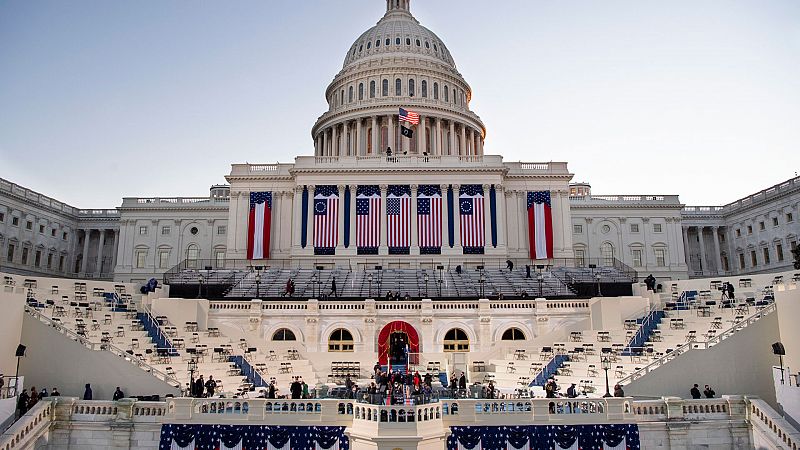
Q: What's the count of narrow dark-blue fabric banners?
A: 4